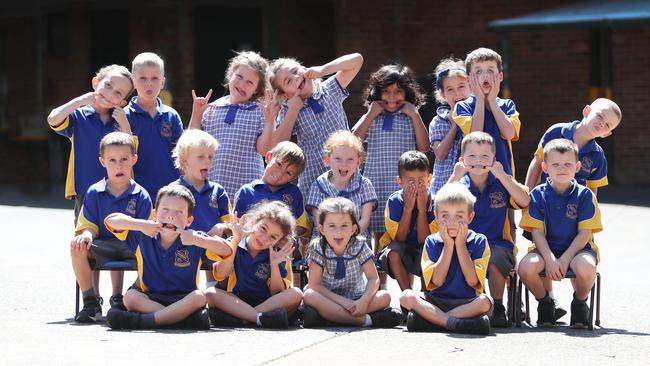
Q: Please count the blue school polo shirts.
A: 13